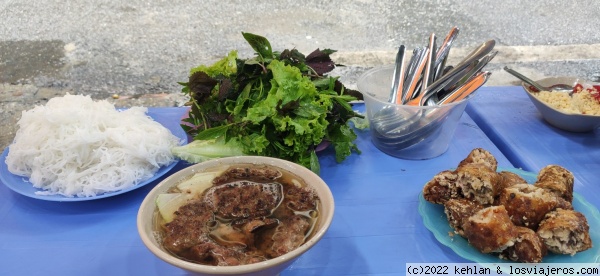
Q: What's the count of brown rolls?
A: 10